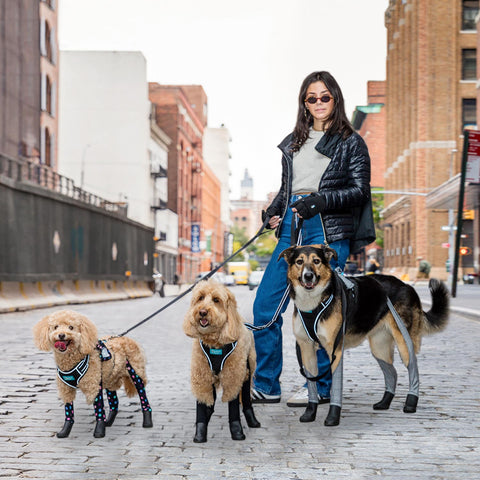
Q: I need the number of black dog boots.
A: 11